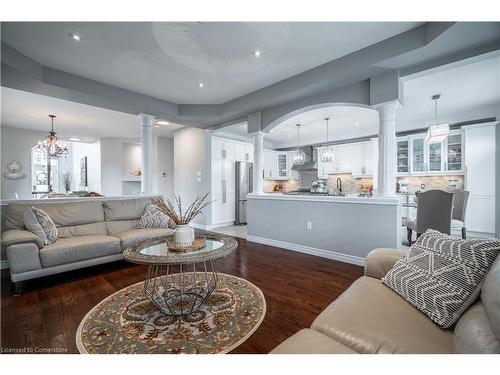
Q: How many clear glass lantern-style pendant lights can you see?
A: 2